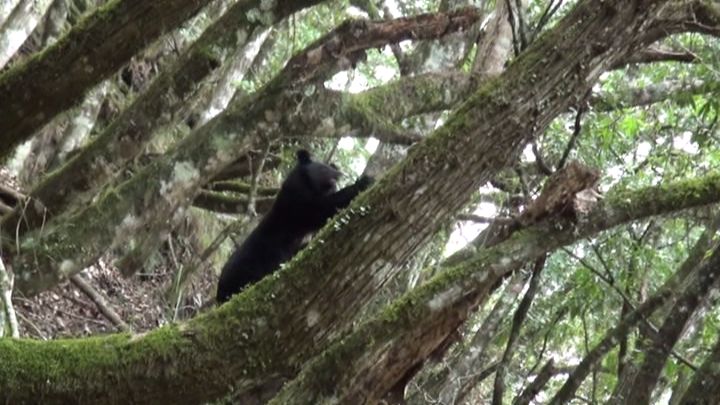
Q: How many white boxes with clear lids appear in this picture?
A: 0